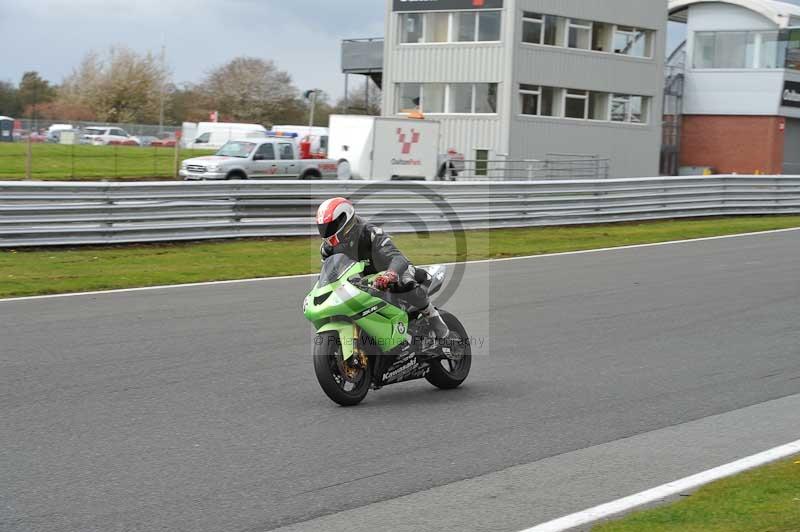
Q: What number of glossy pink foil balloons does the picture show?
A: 0